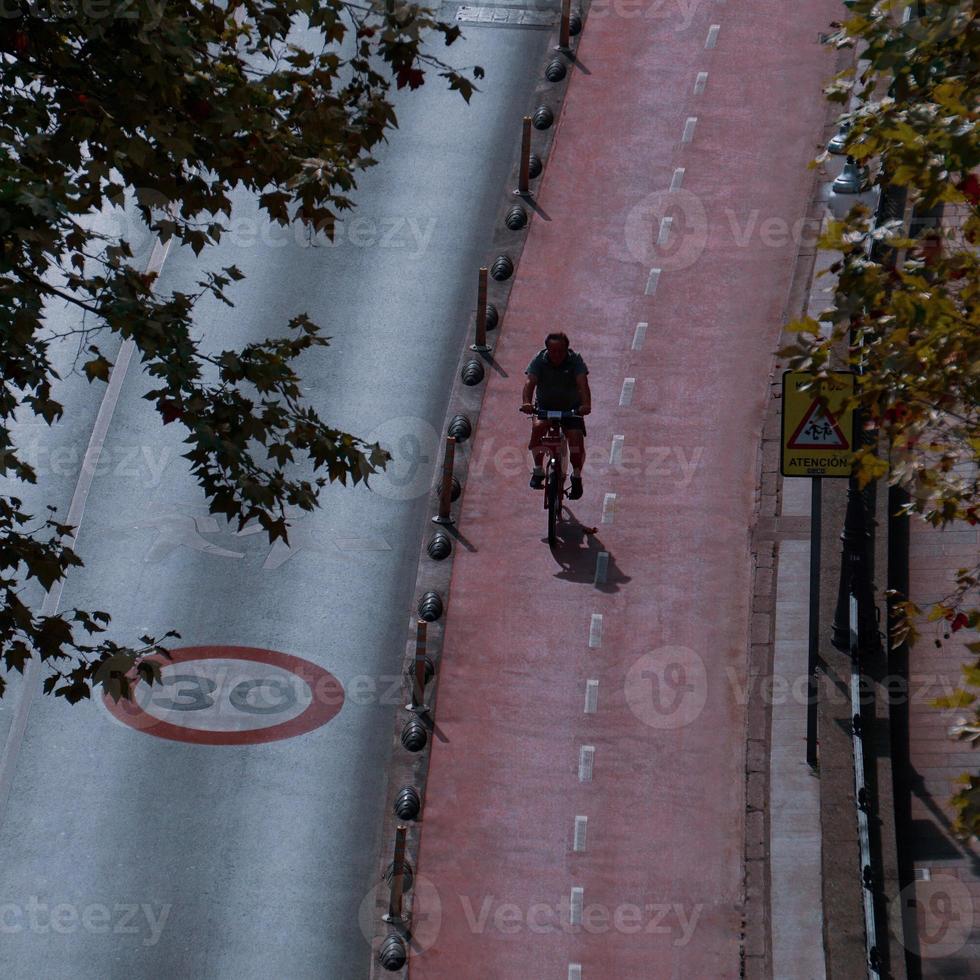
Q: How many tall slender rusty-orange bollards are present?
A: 6